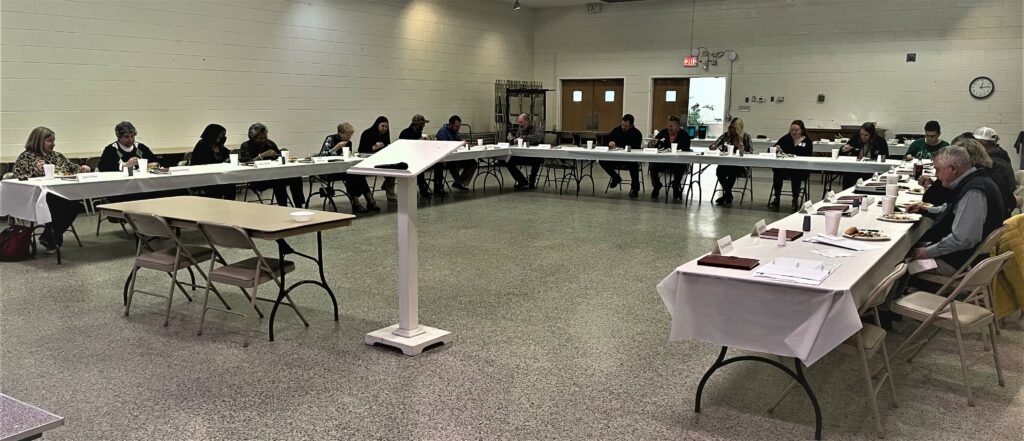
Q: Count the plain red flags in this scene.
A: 0